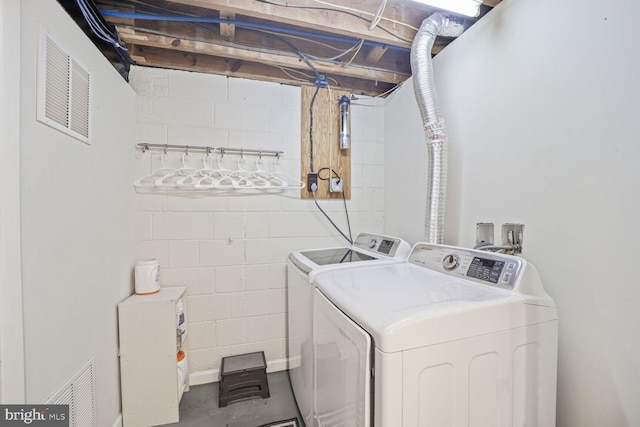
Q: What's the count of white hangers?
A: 7